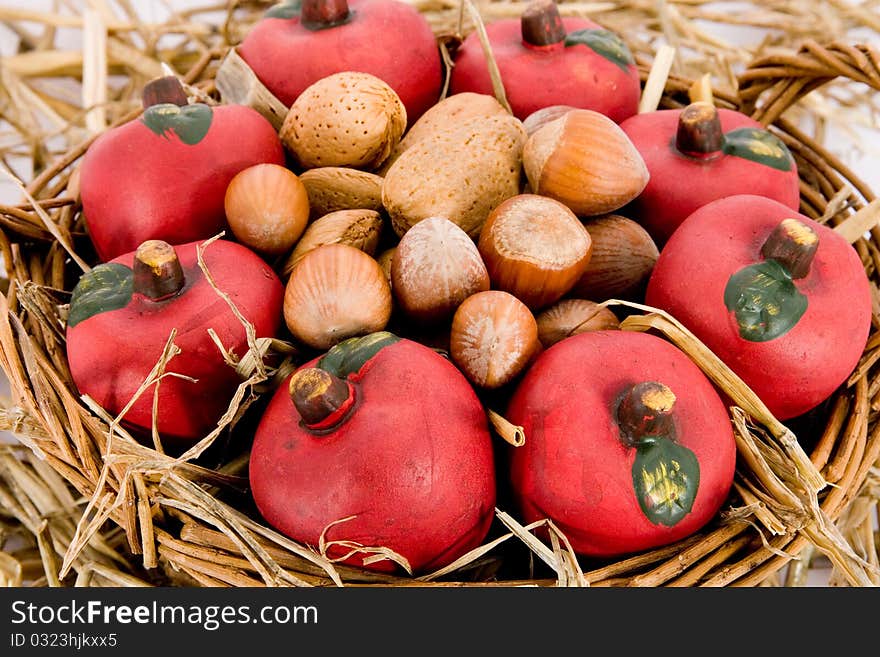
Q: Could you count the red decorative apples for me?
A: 8